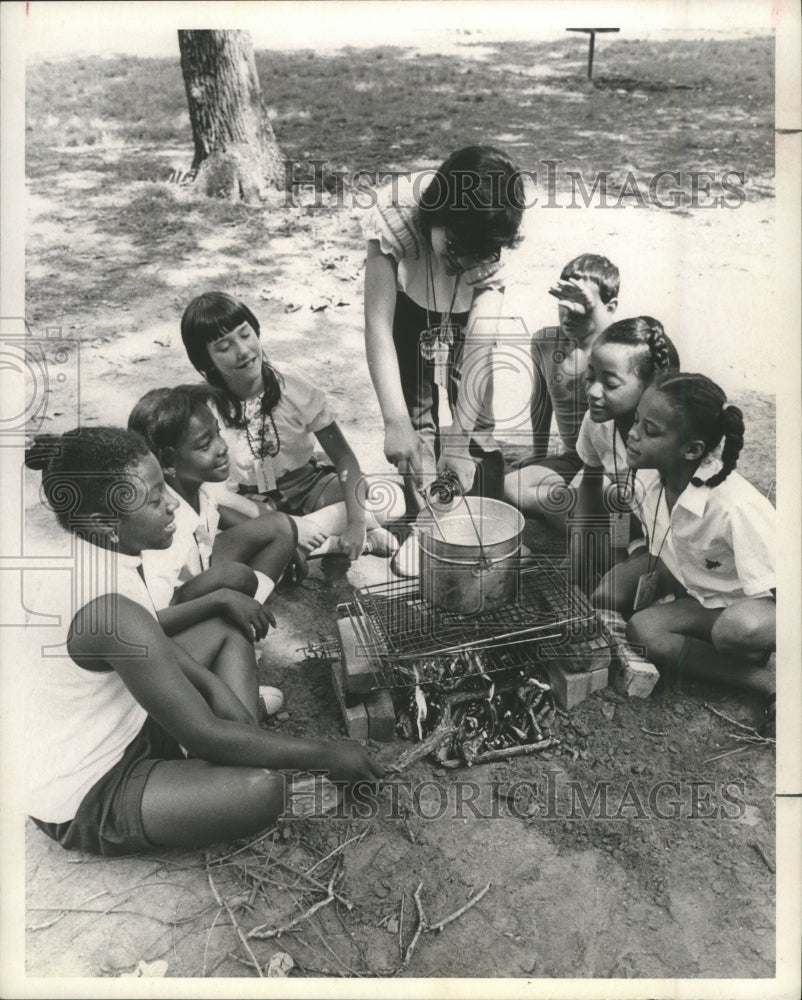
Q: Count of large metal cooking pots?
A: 1